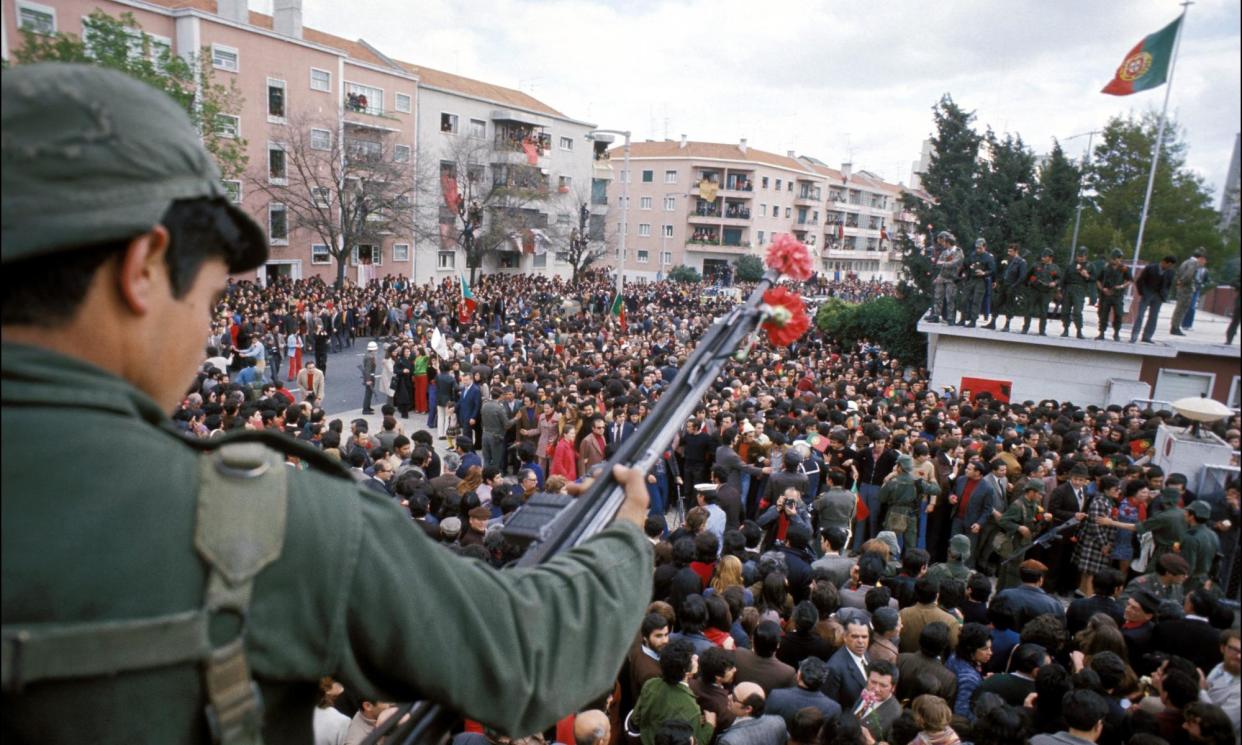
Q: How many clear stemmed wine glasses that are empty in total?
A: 0